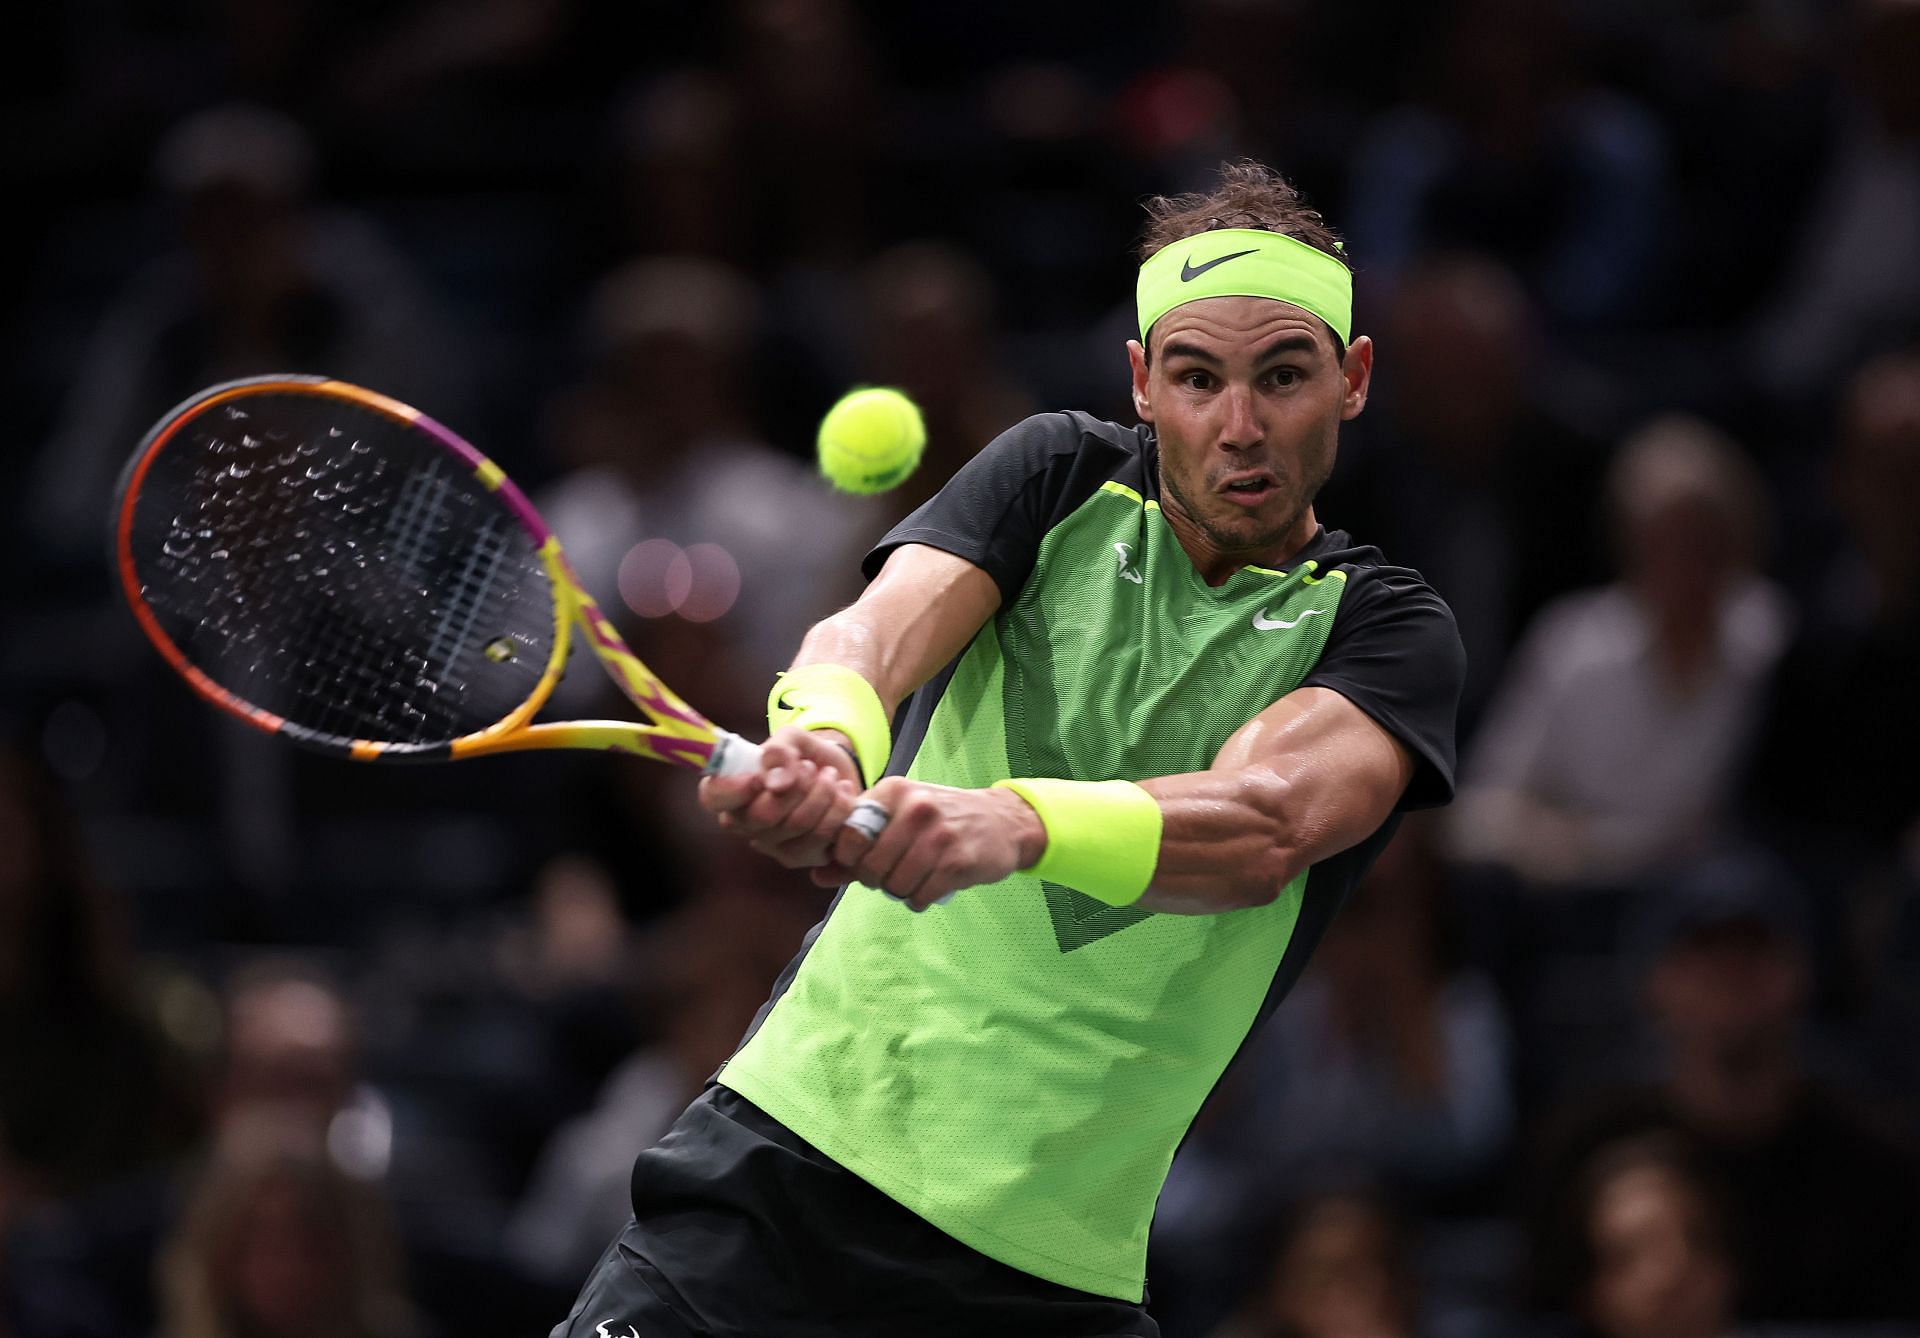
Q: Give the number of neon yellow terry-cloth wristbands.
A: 2